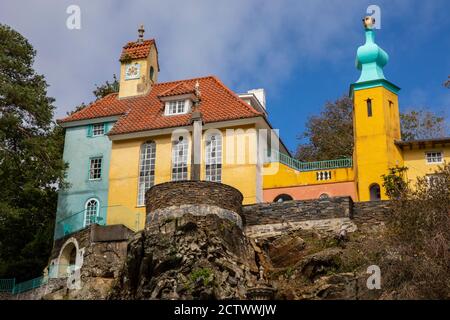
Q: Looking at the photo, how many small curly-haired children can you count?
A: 0